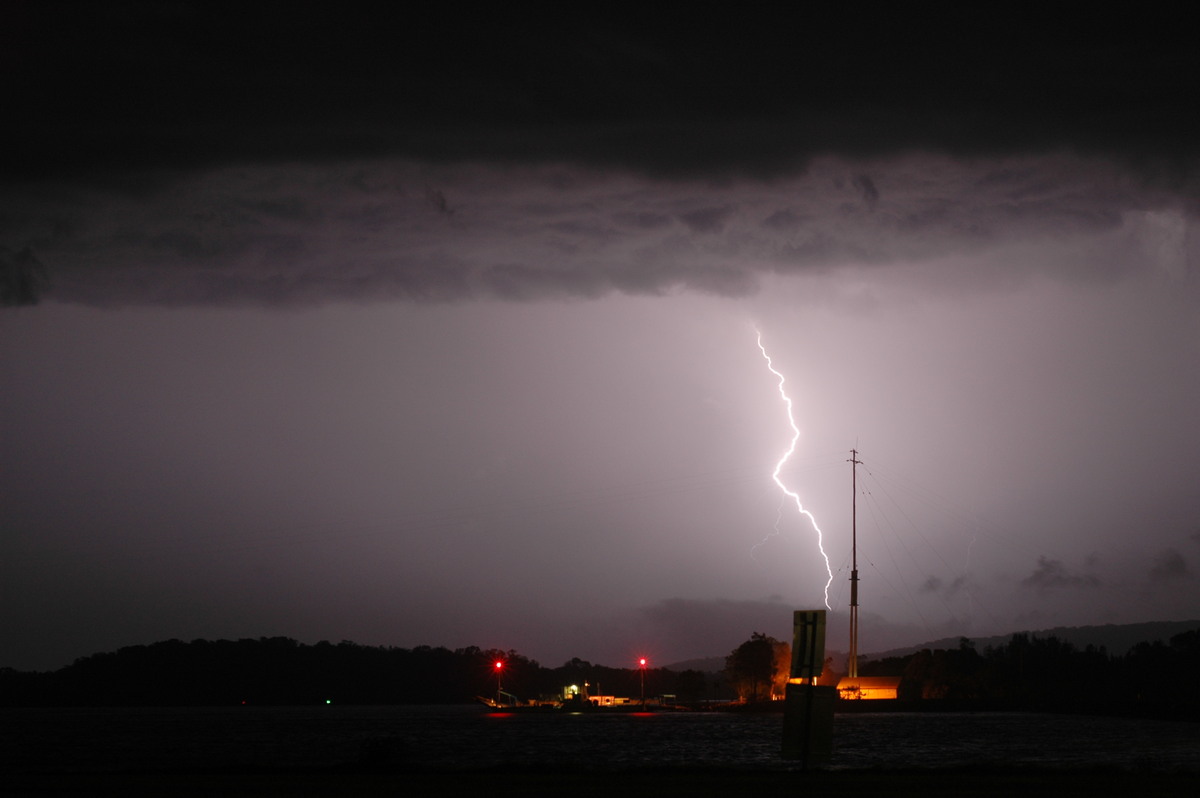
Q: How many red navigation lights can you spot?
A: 2